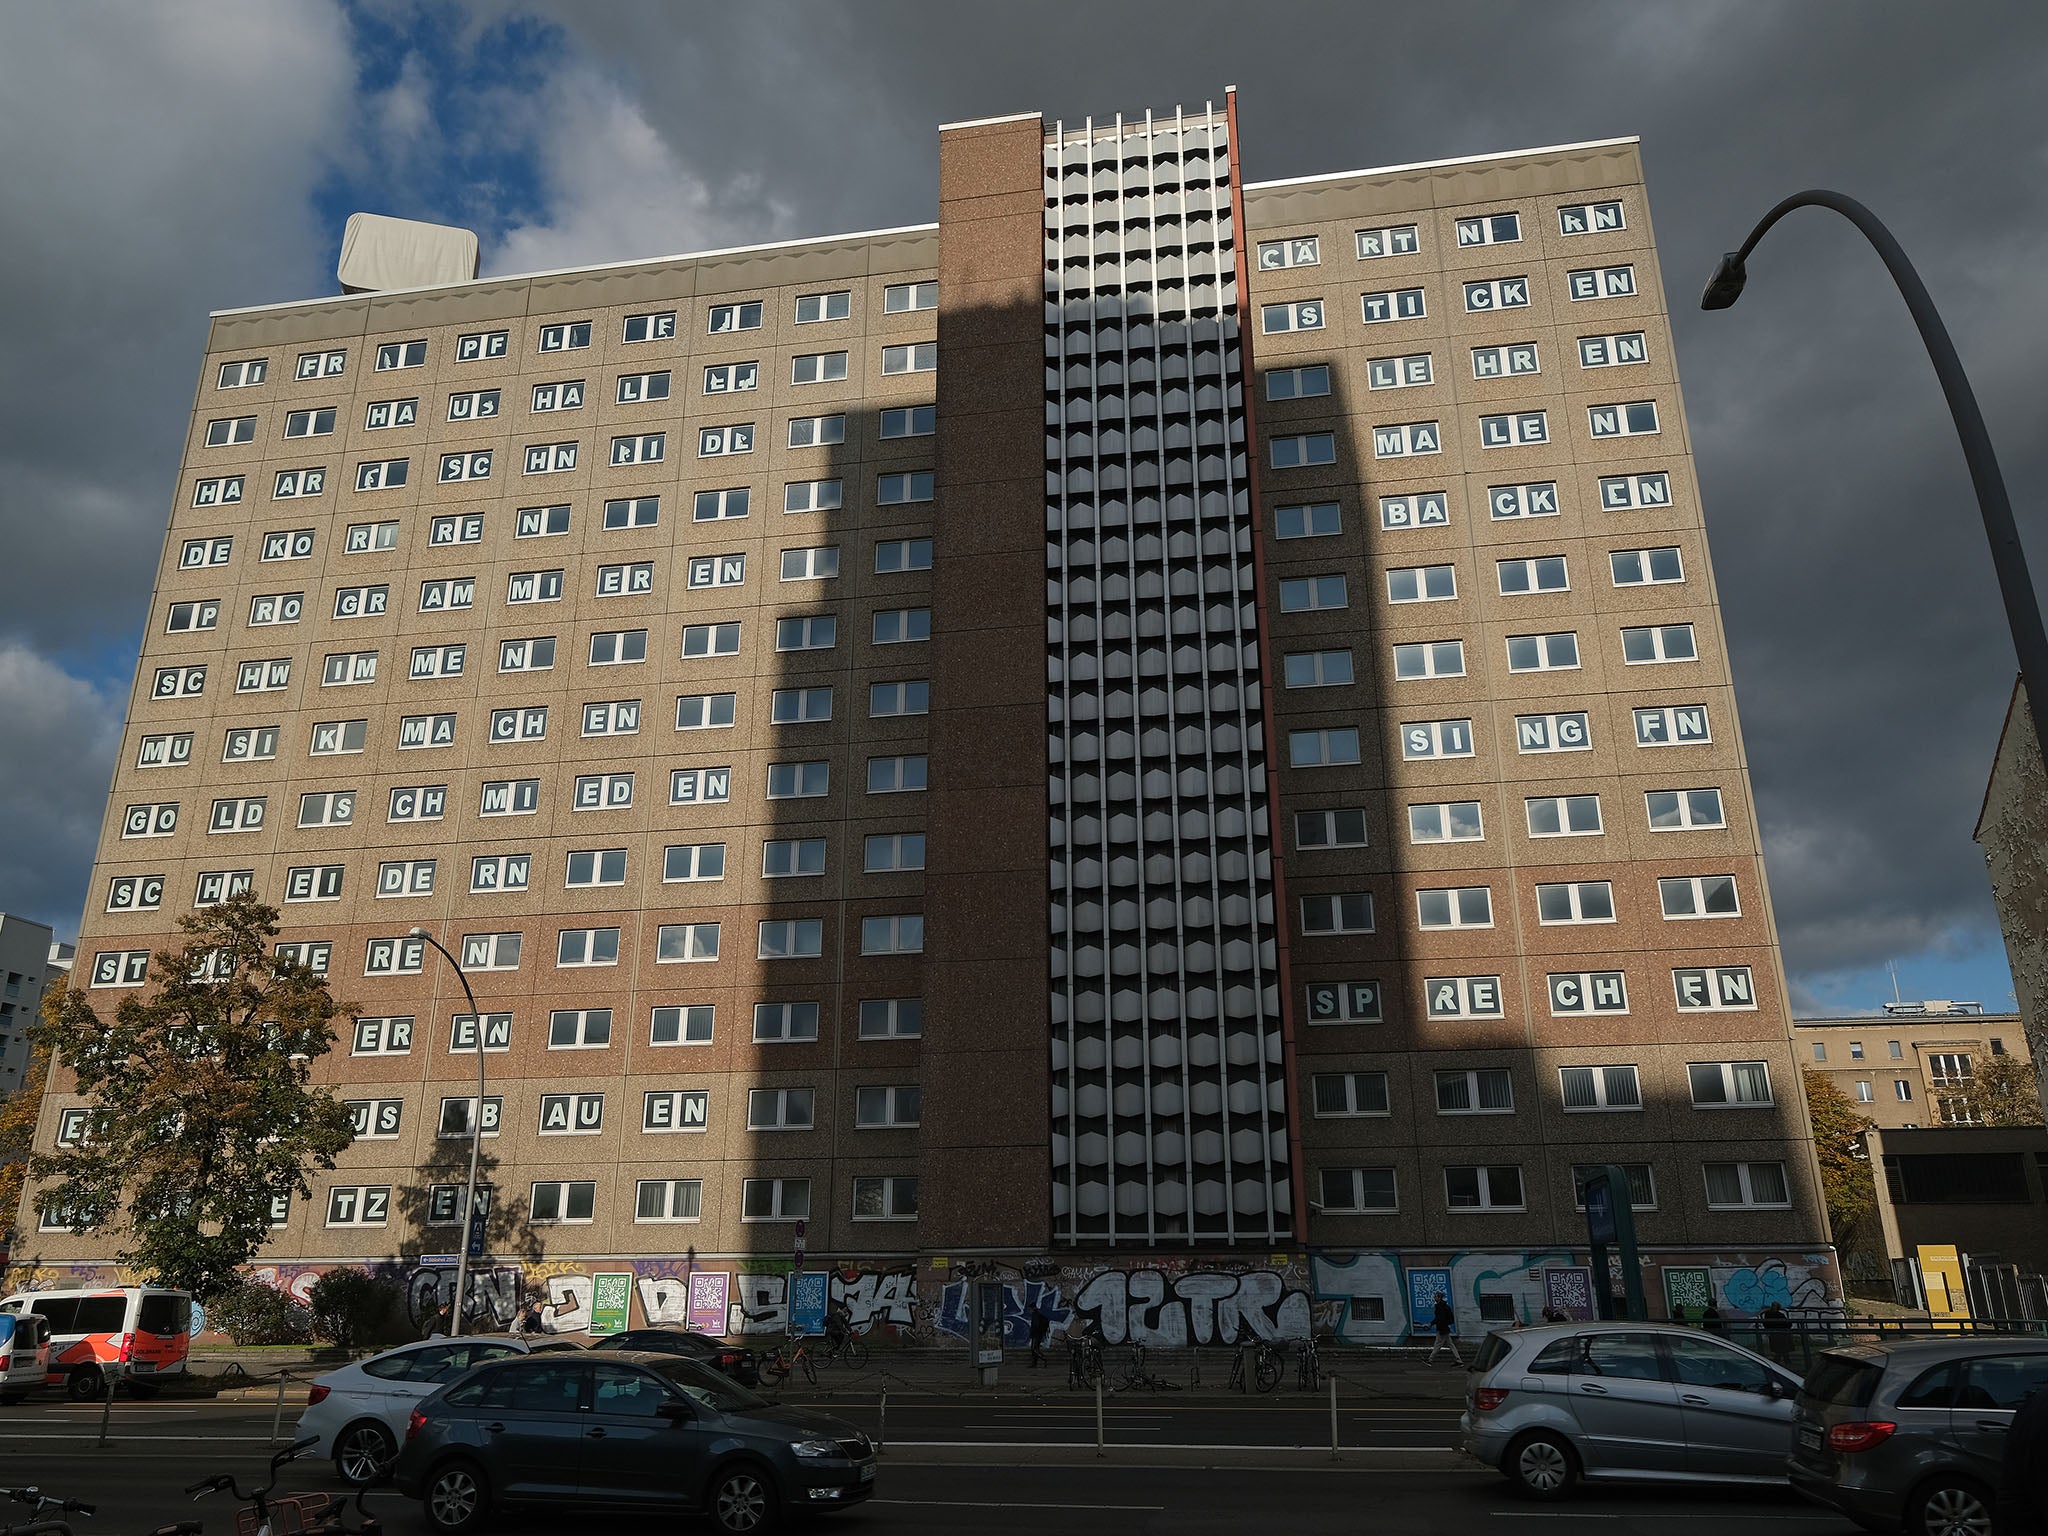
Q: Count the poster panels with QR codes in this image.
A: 6